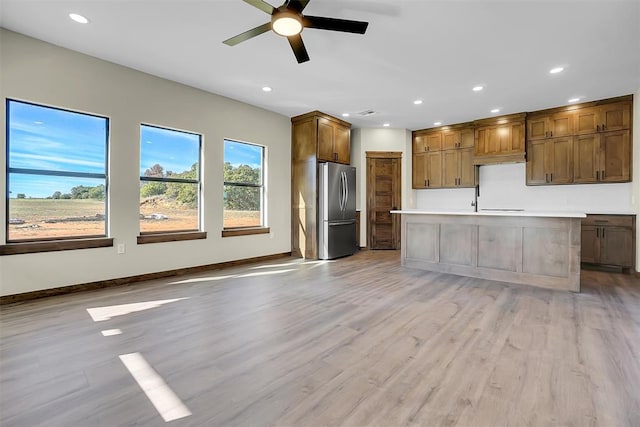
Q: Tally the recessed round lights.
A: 10